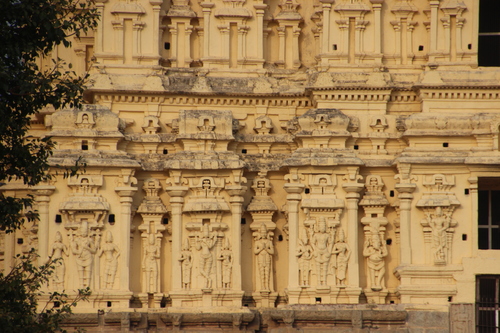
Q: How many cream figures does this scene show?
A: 13